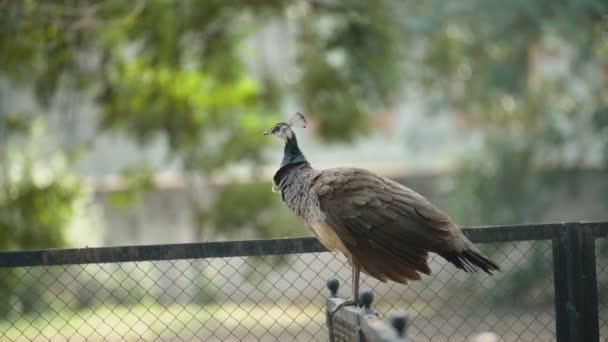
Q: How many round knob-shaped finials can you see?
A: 3